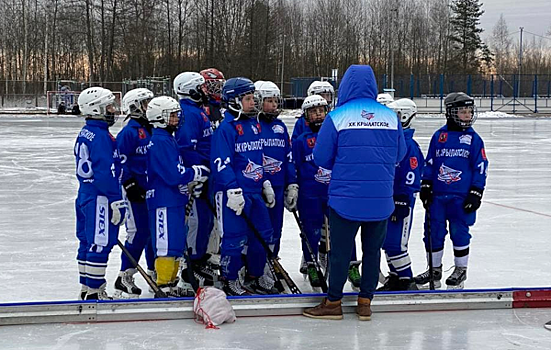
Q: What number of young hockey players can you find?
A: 12